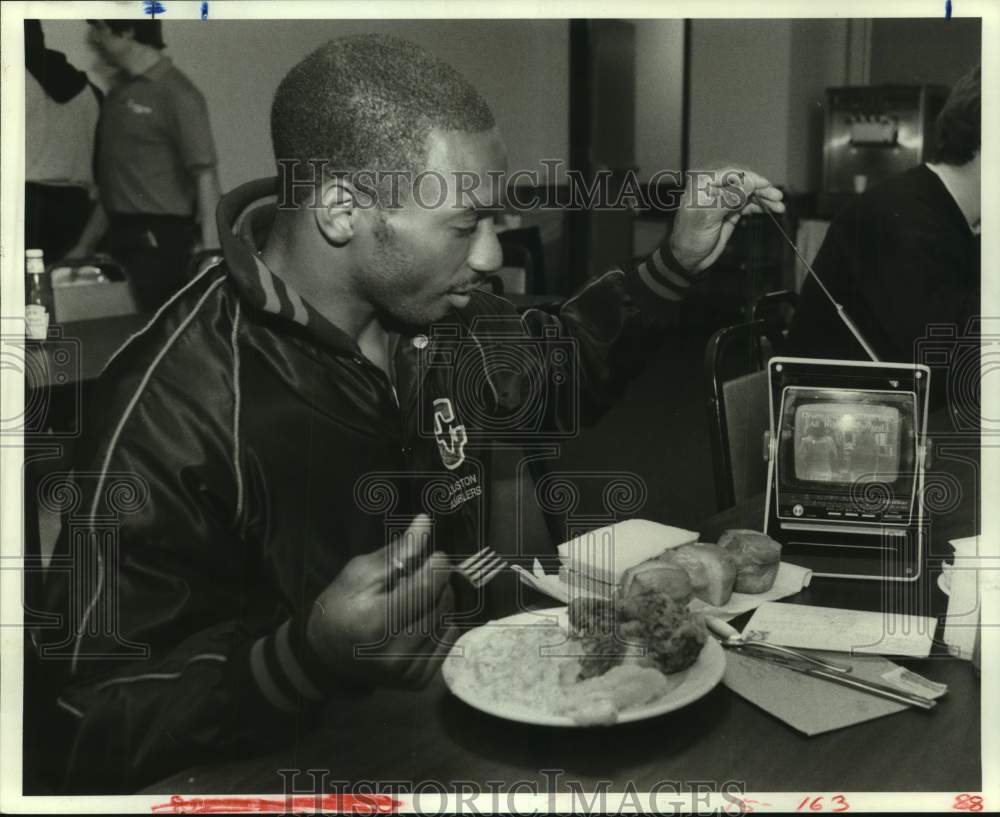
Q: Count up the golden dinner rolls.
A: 3